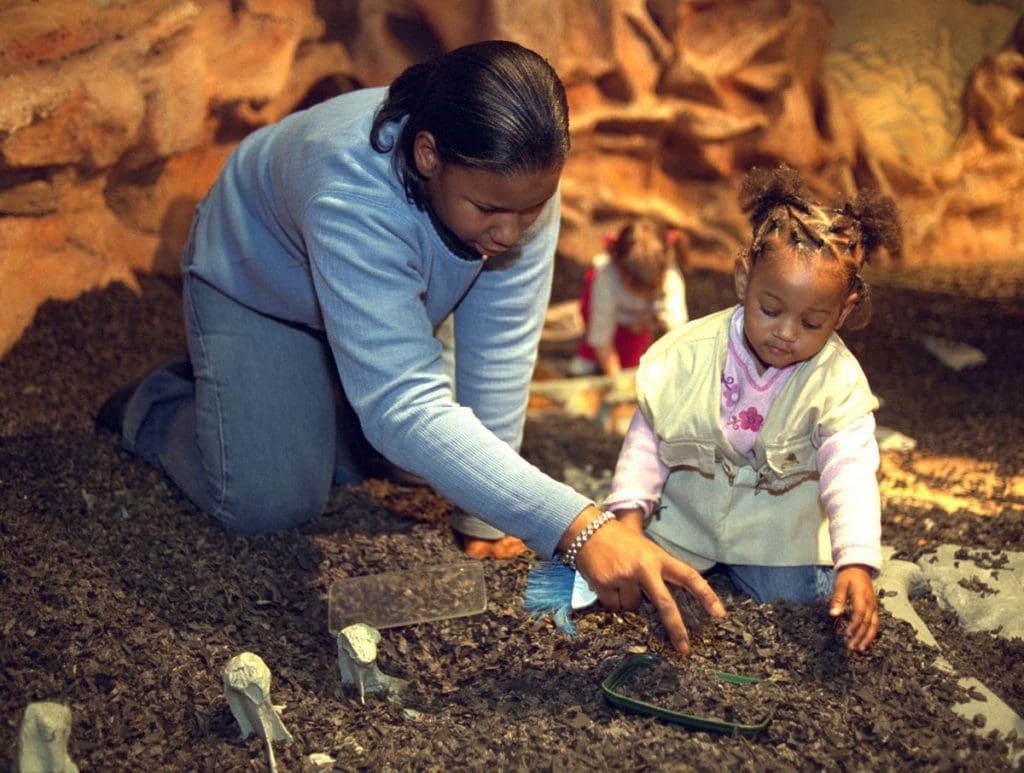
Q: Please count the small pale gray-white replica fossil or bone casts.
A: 3